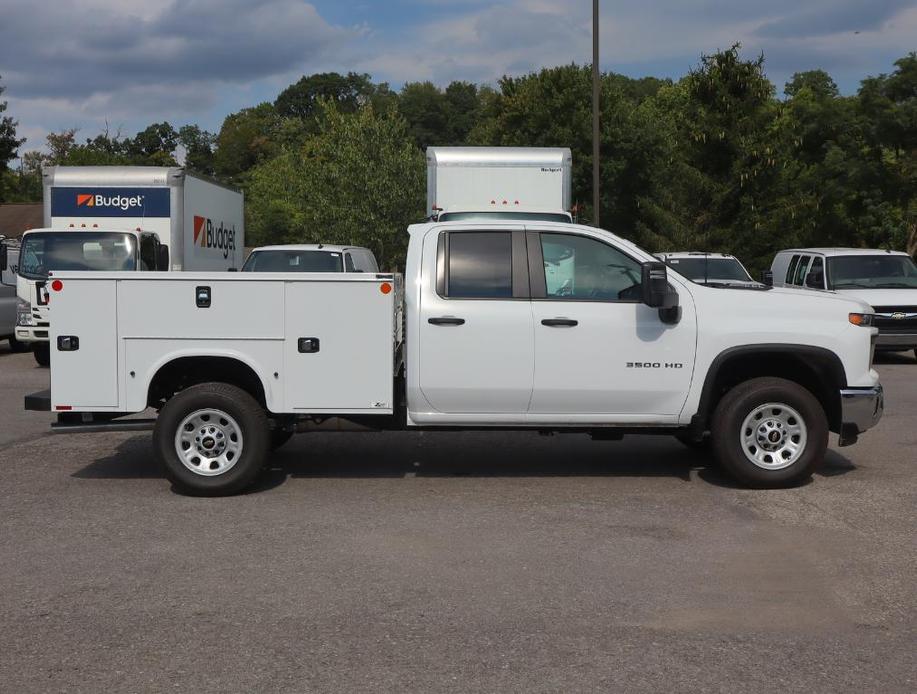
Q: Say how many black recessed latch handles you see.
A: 3